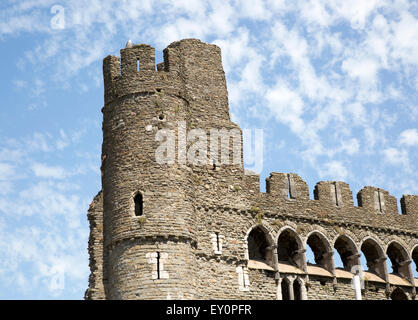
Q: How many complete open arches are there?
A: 6